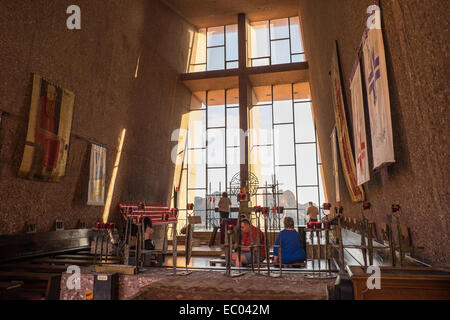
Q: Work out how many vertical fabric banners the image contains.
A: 6